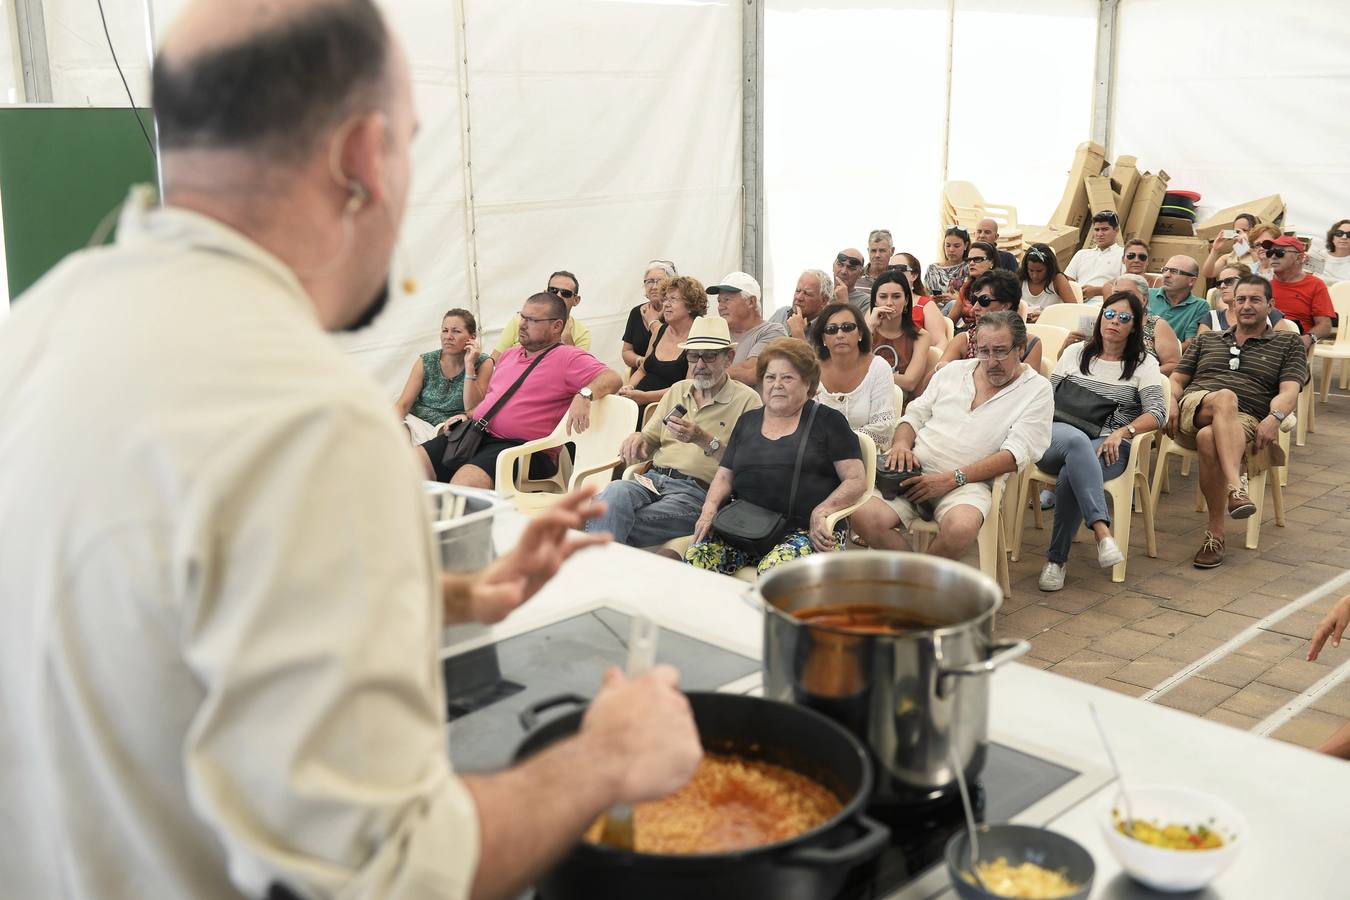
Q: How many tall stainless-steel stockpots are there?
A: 1